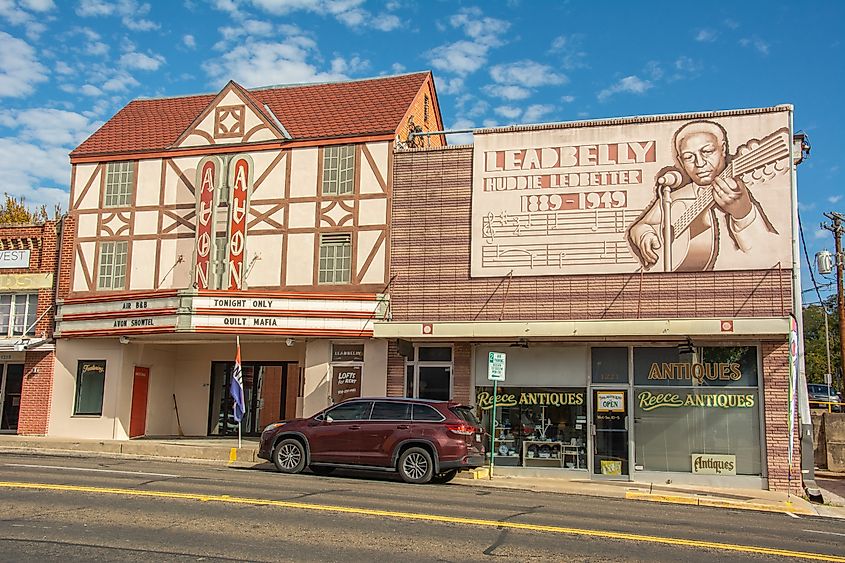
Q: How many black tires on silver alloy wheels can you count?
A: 2